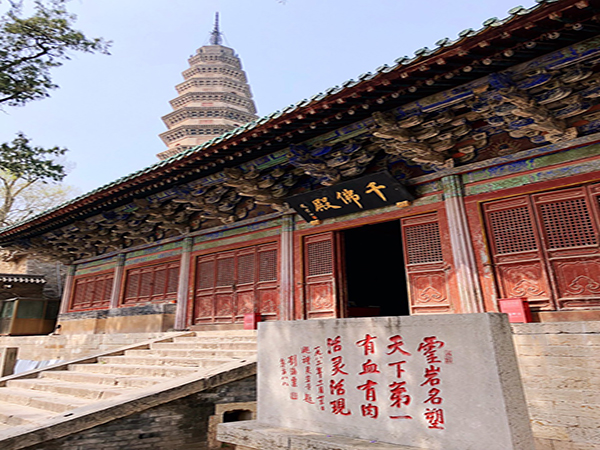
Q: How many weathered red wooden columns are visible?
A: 5